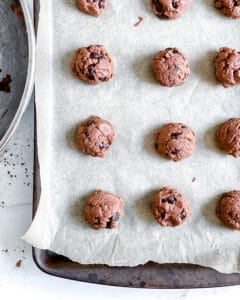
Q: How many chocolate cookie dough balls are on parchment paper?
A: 12